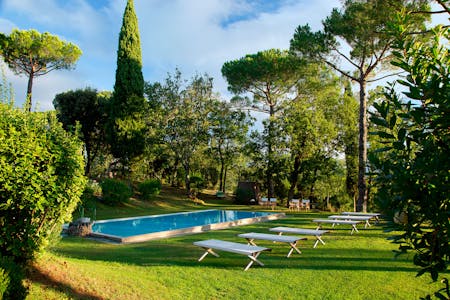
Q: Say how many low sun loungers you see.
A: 6